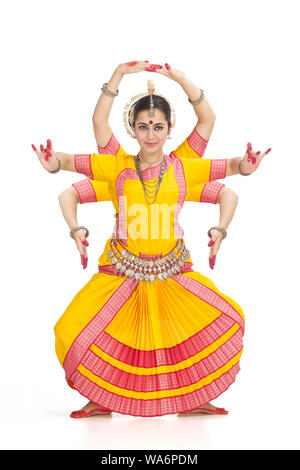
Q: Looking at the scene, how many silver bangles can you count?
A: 6